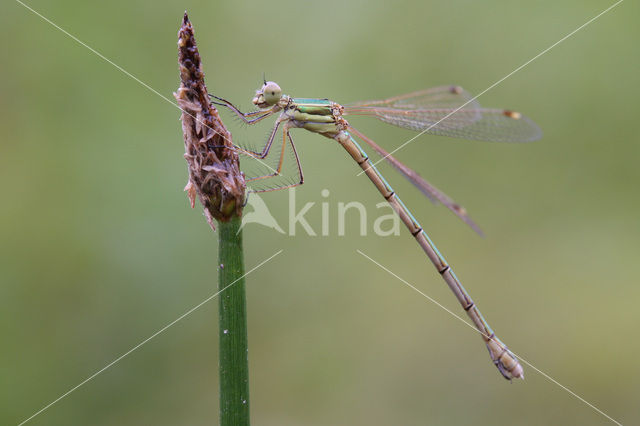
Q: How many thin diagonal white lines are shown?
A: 4